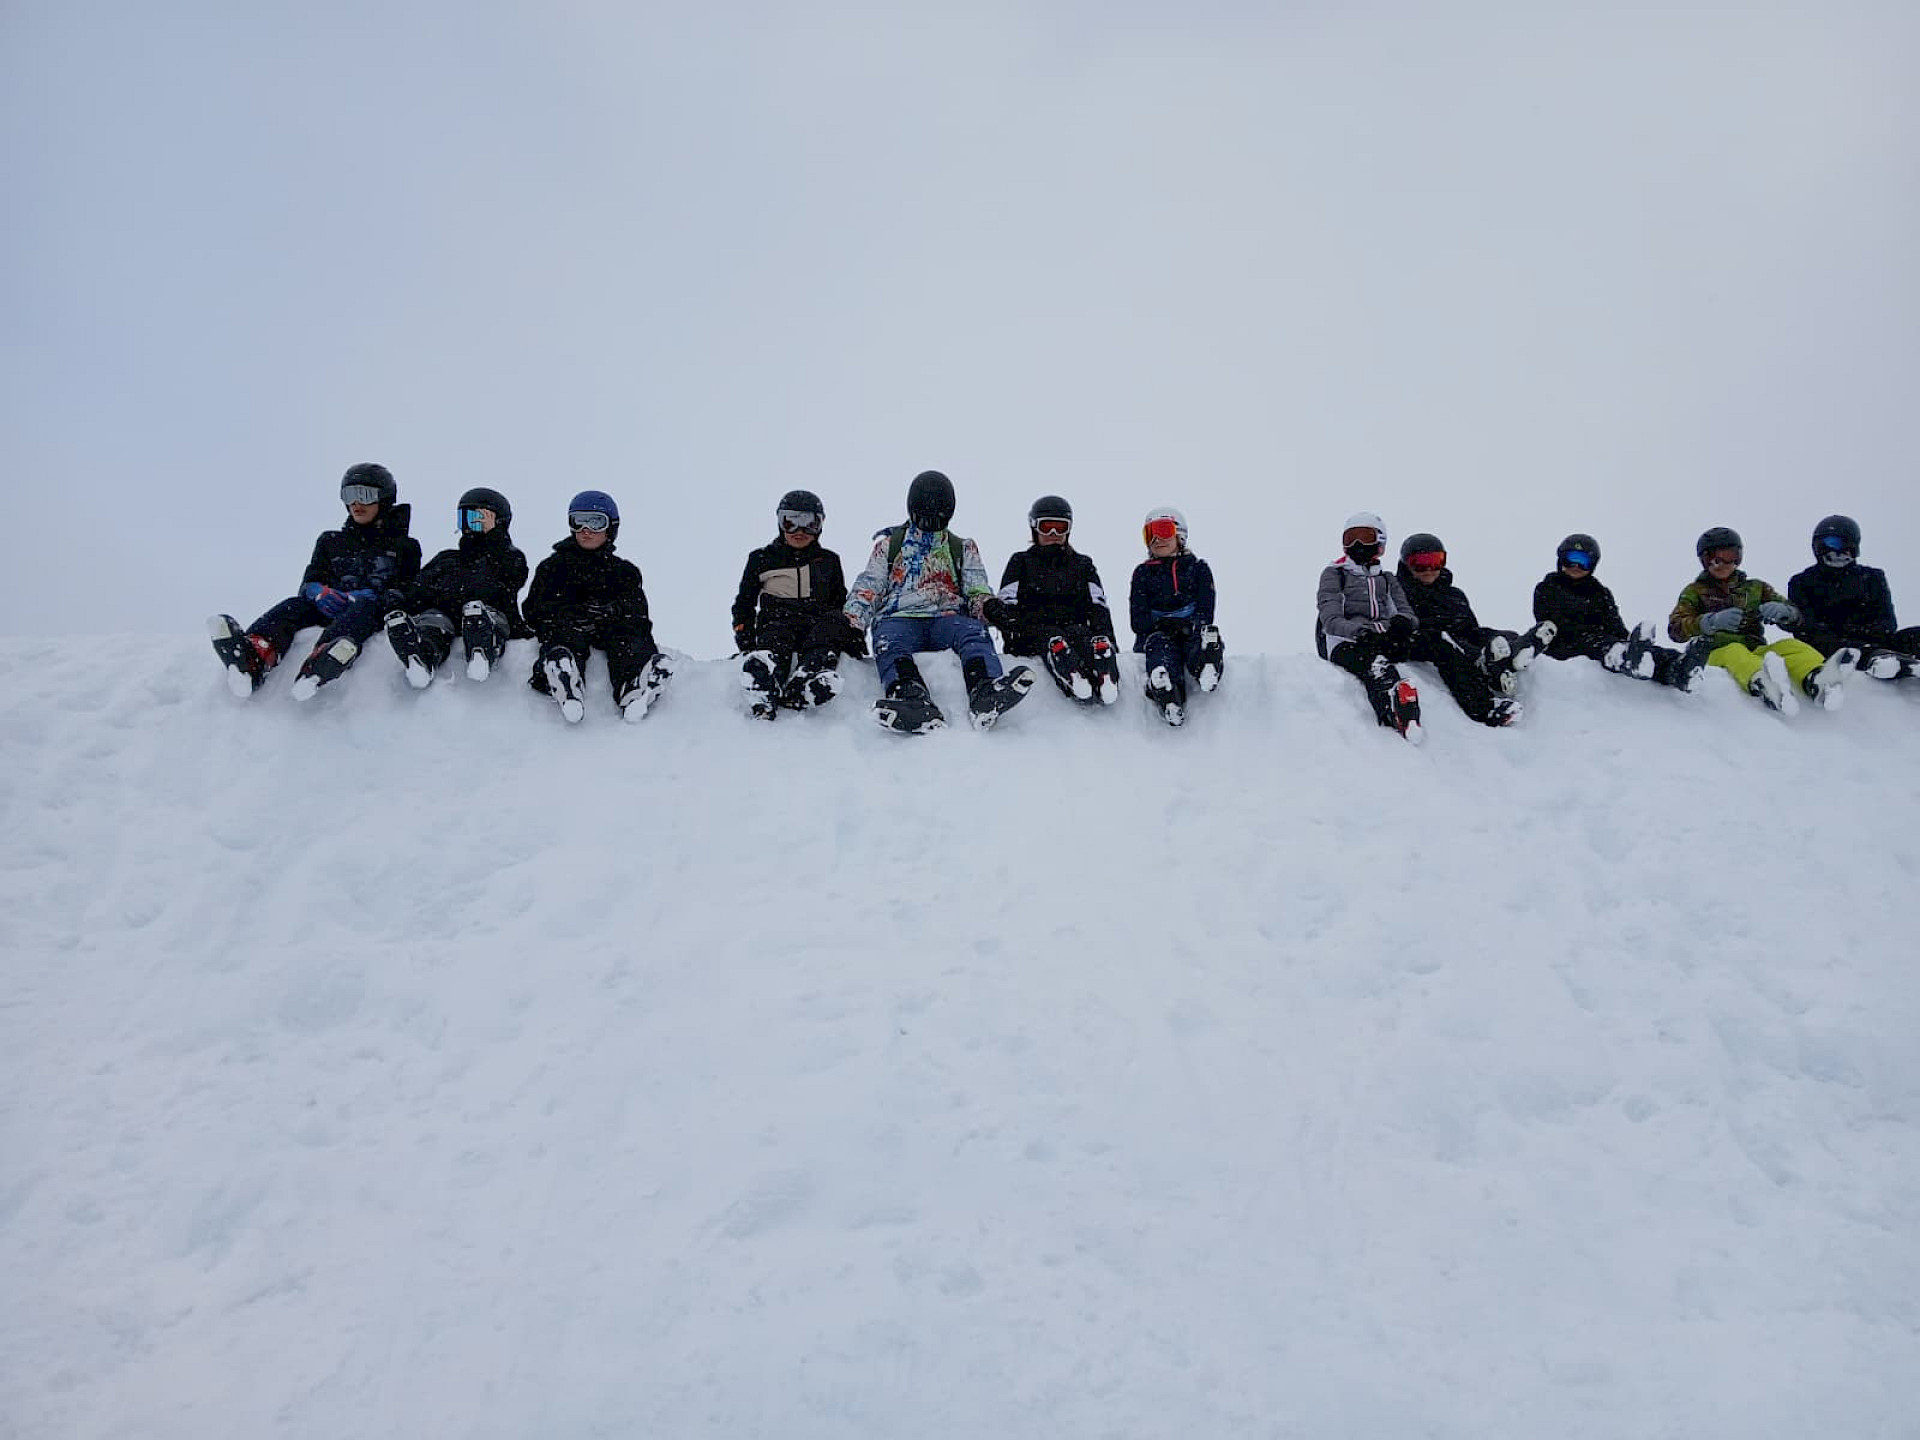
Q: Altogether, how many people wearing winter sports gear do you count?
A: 12